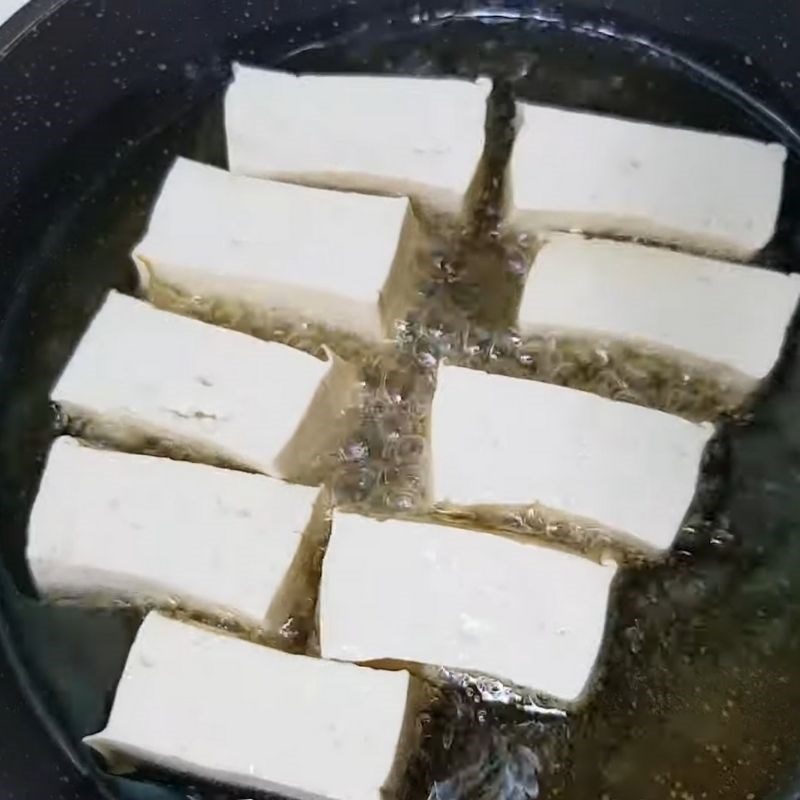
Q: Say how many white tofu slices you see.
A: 9